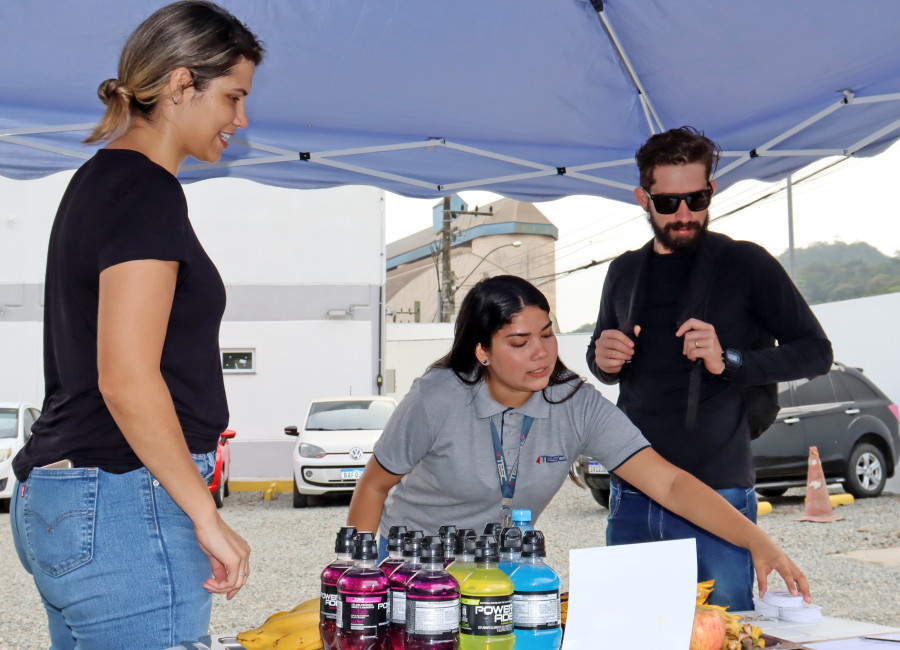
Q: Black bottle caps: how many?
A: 11